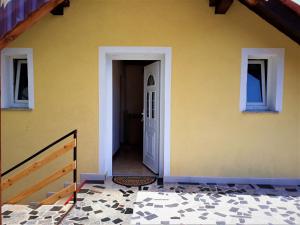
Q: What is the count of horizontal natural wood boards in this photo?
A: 3